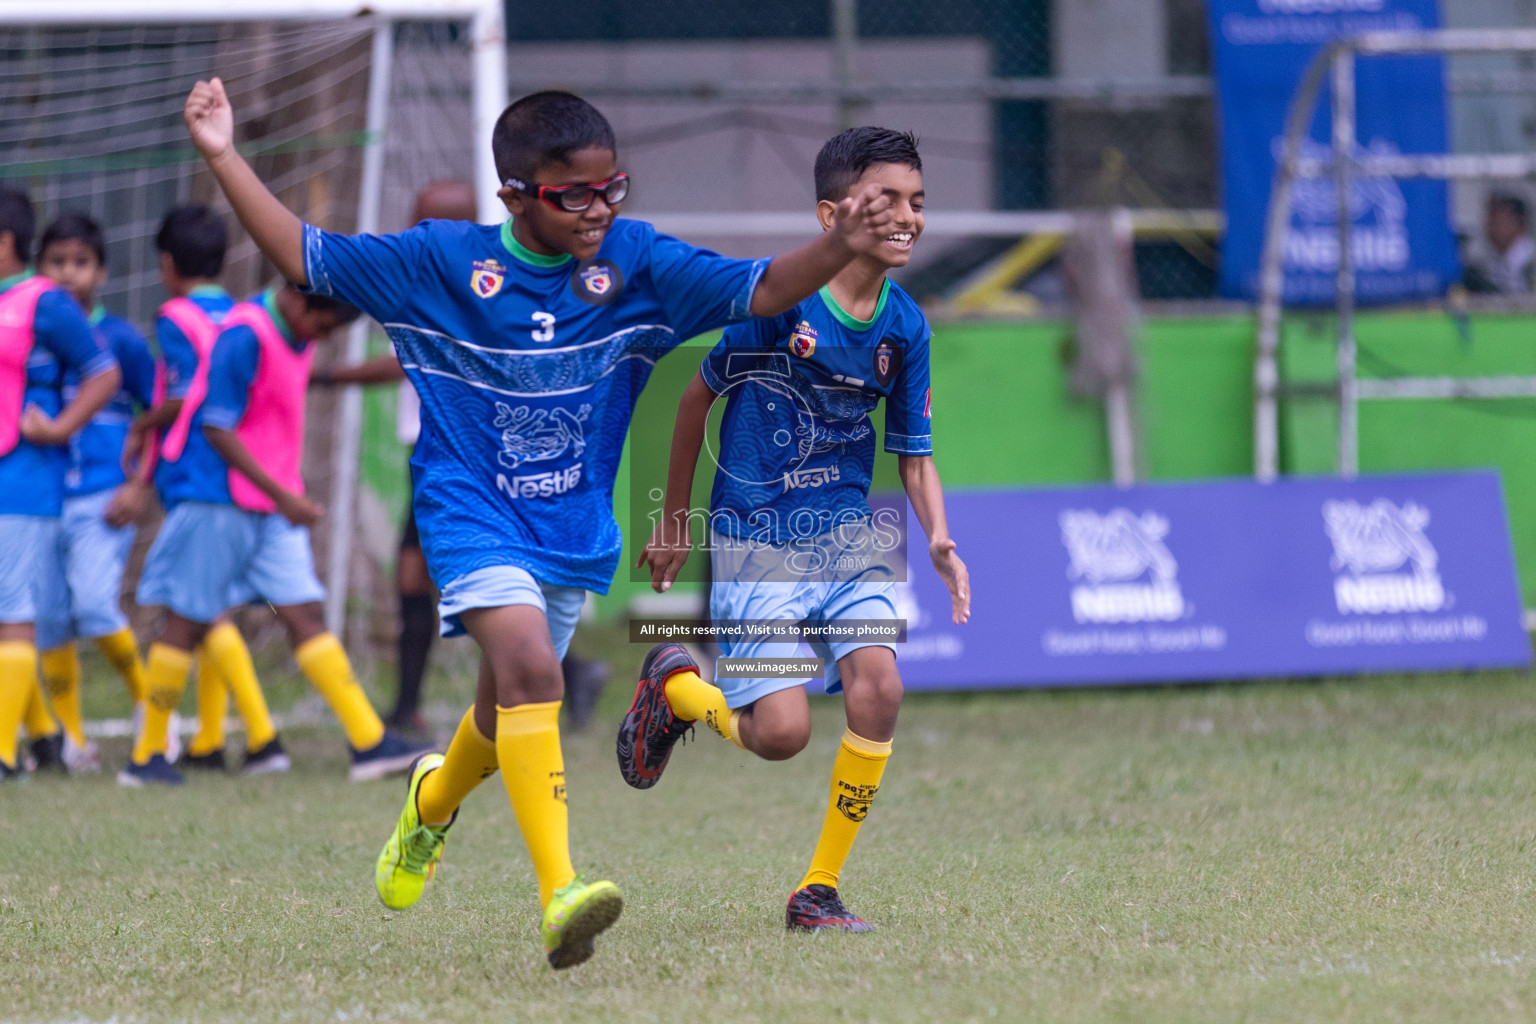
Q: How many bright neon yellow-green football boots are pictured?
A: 2